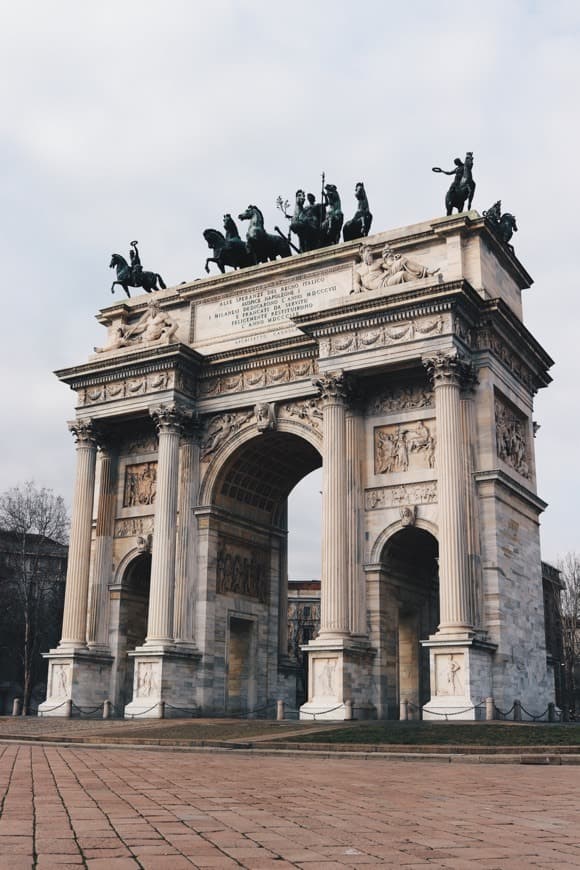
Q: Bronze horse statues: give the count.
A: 9